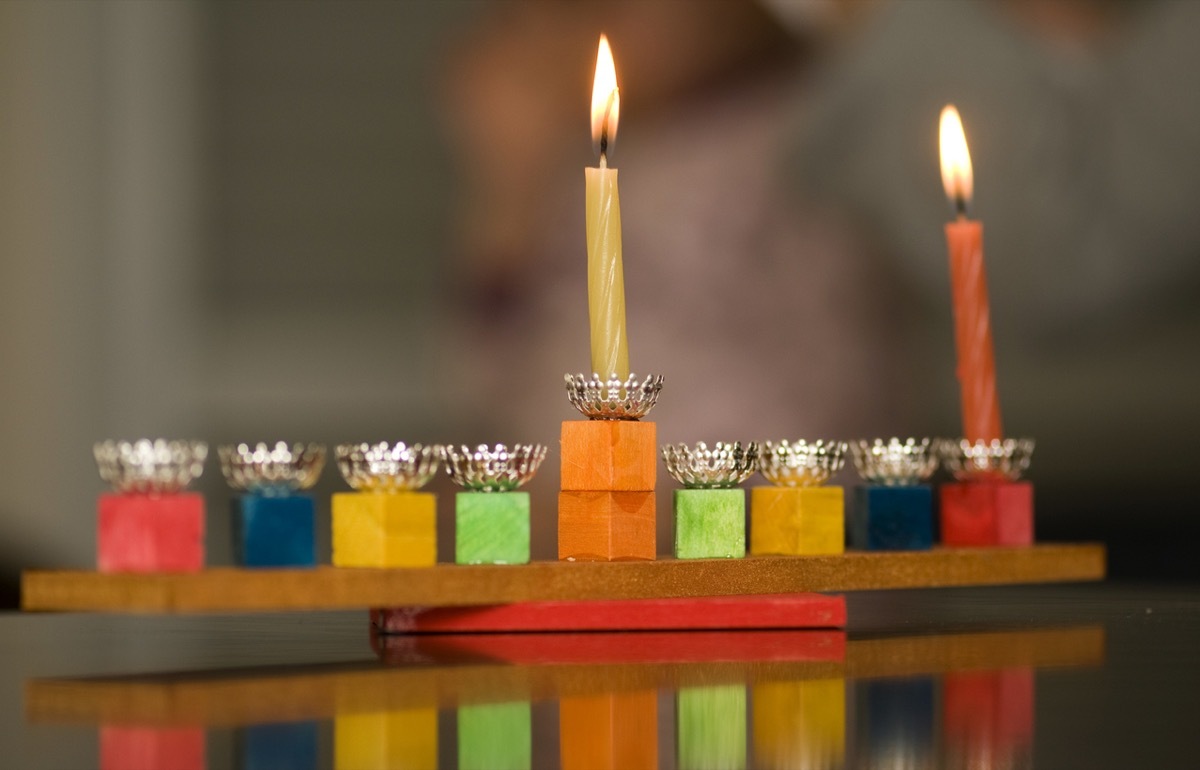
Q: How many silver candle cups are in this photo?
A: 9